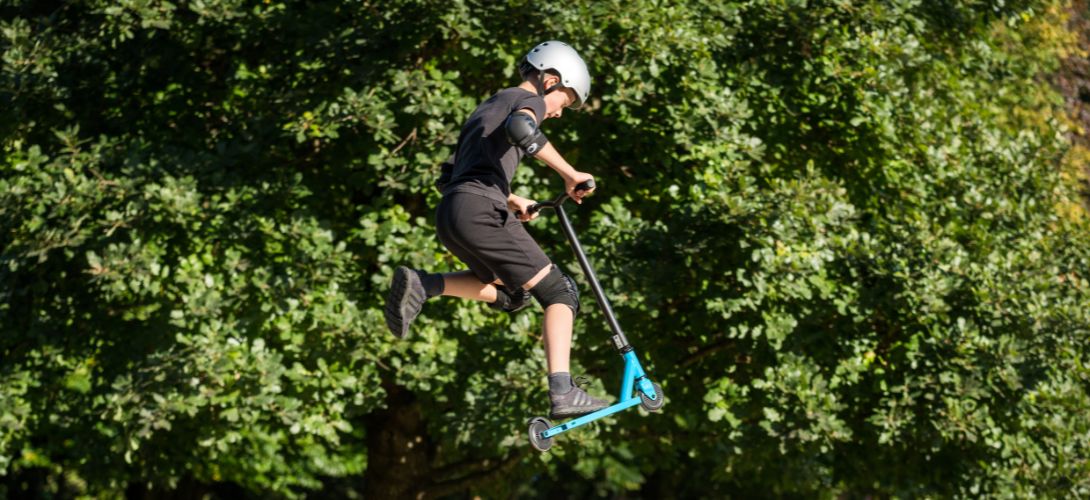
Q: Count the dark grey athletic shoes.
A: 2